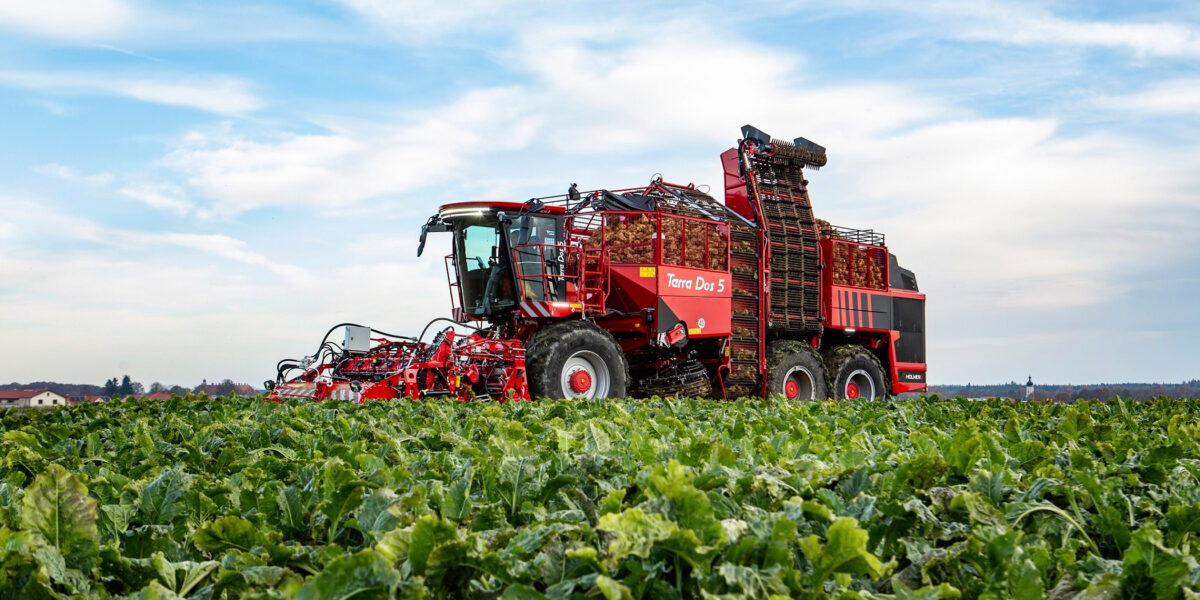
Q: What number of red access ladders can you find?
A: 1